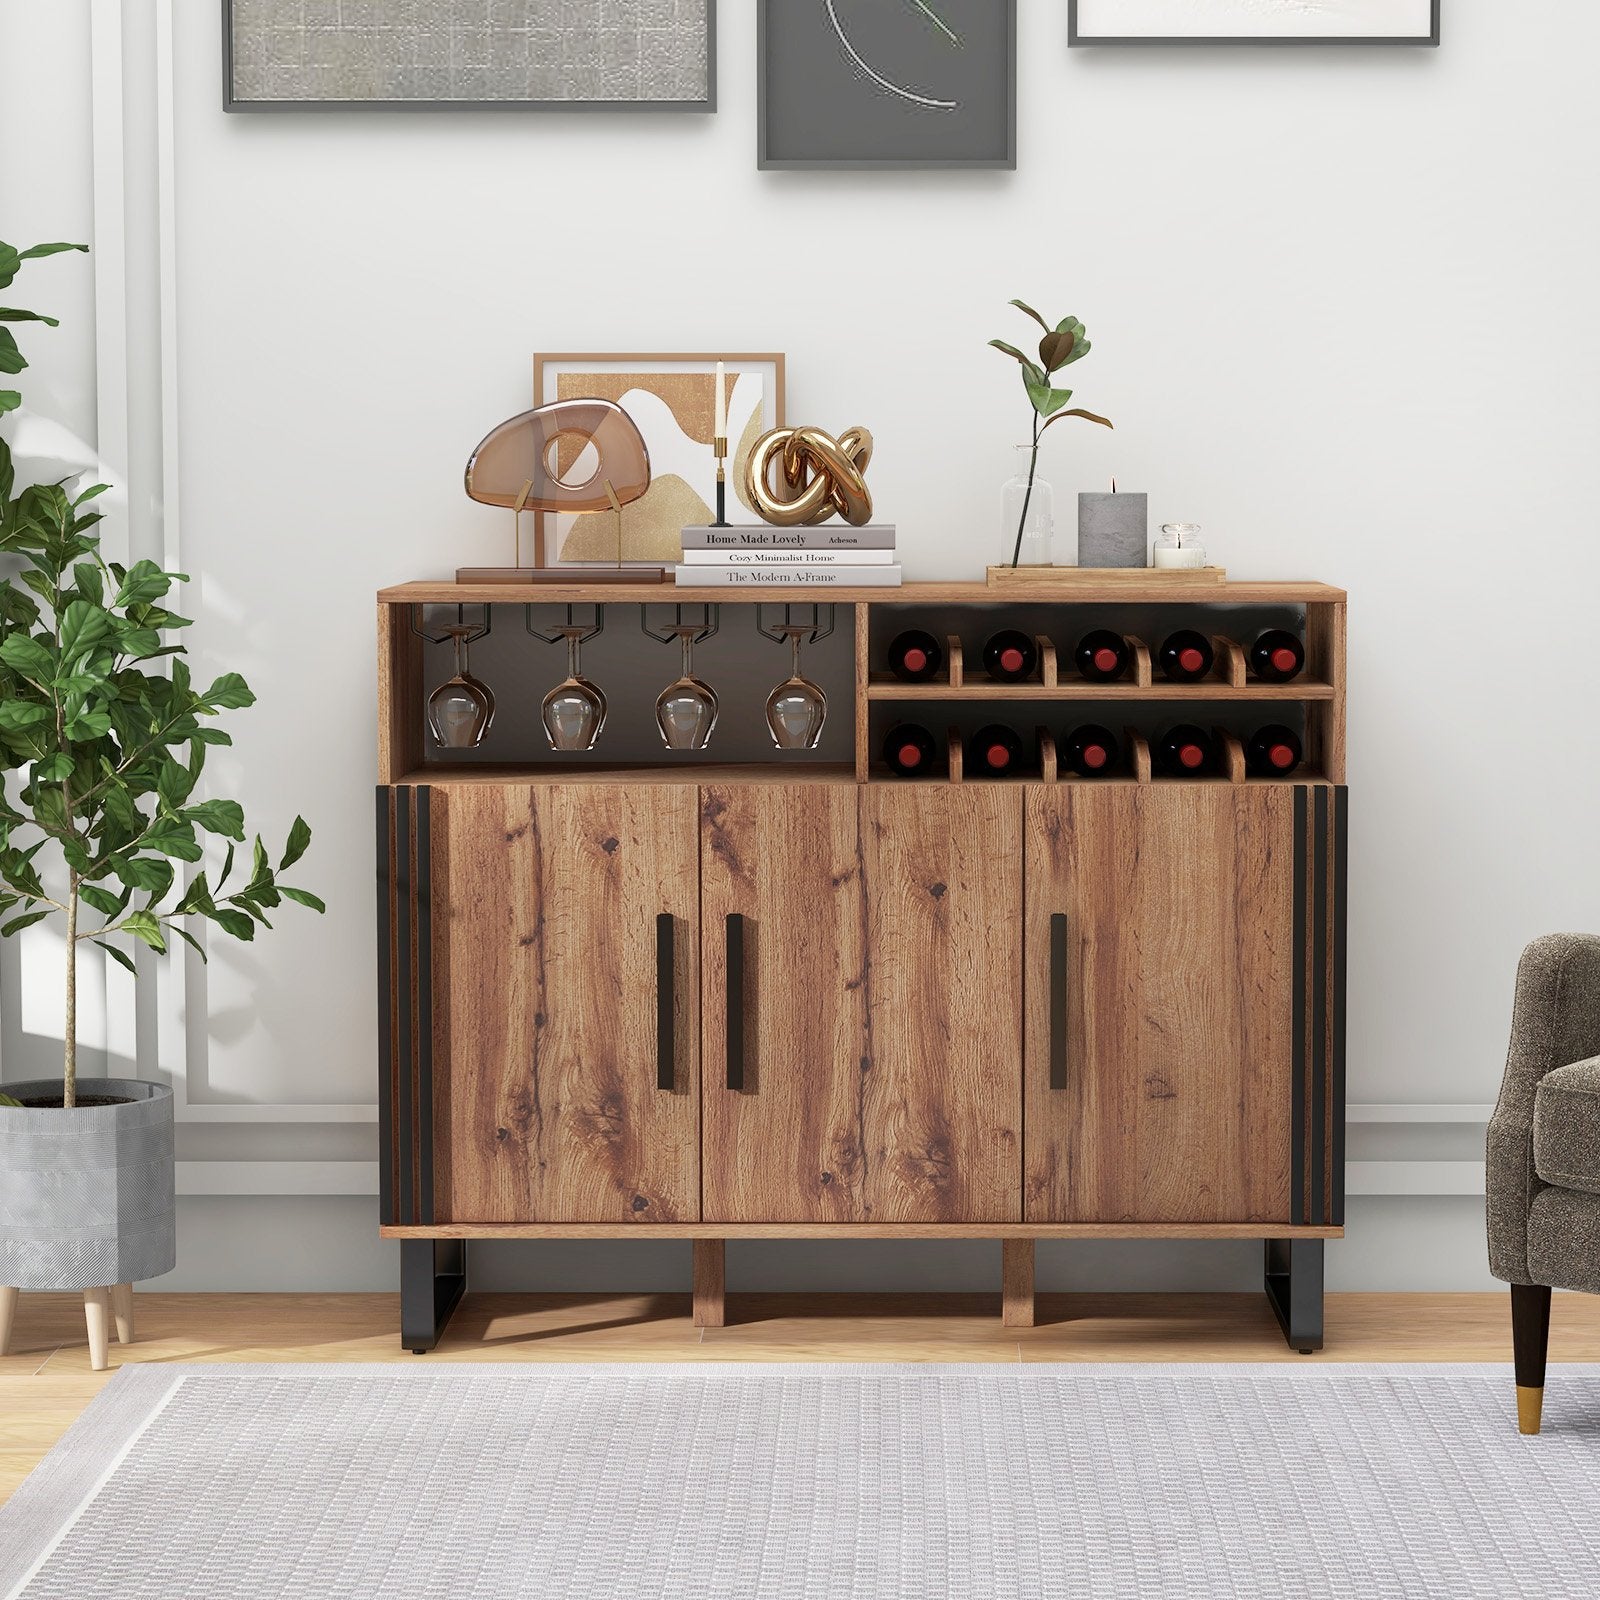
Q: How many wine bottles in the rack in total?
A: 10